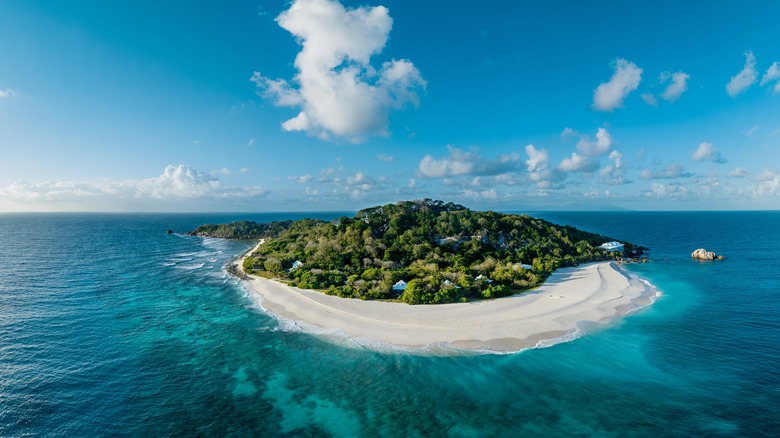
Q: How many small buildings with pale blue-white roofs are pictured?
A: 6